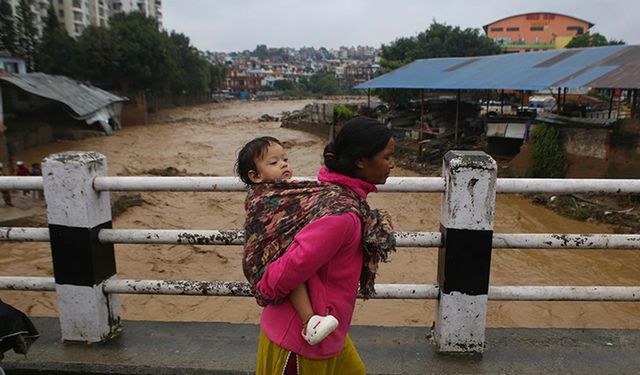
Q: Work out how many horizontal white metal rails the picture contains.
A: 3